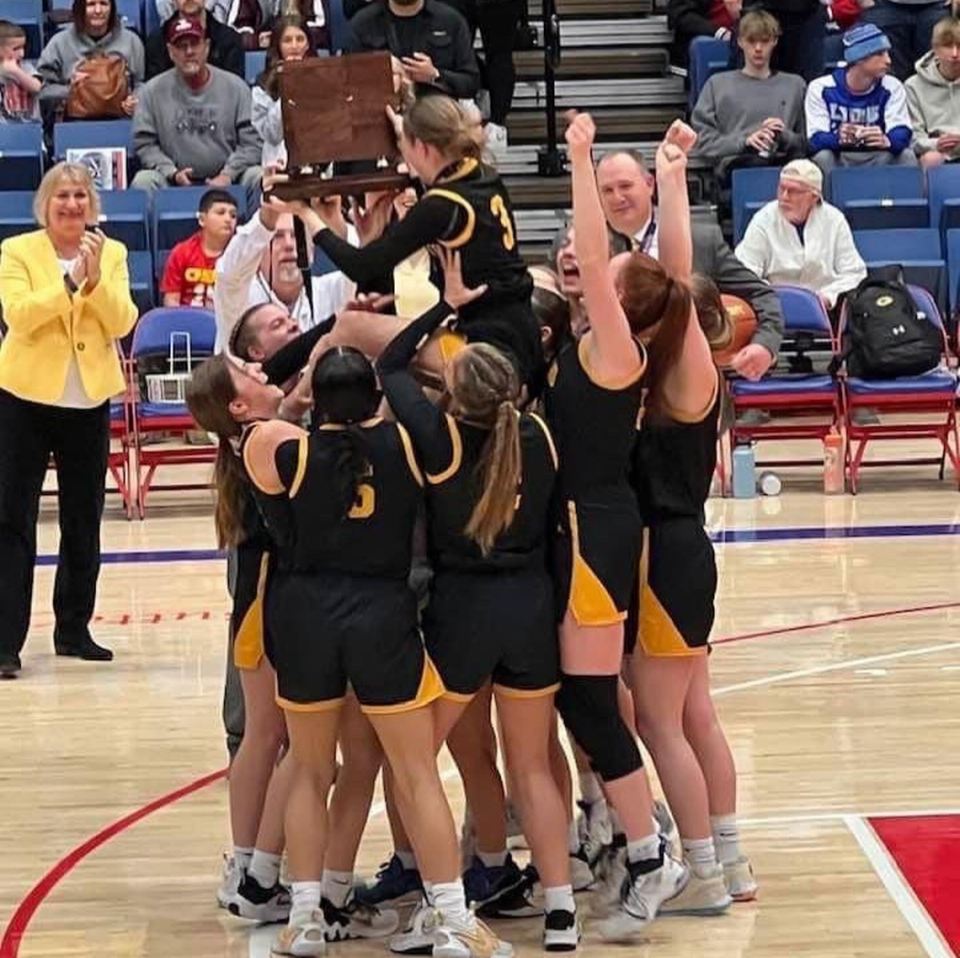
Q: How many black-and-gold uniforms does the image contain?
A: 6